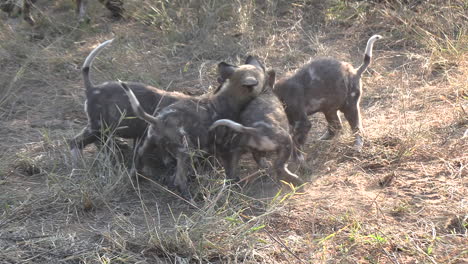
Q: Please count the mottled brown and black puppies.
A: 4